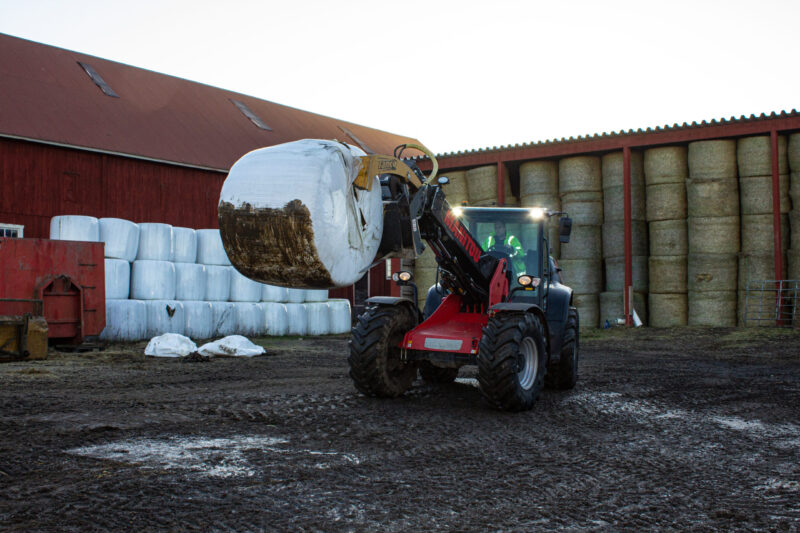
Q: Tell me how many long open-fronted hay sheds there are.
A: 1